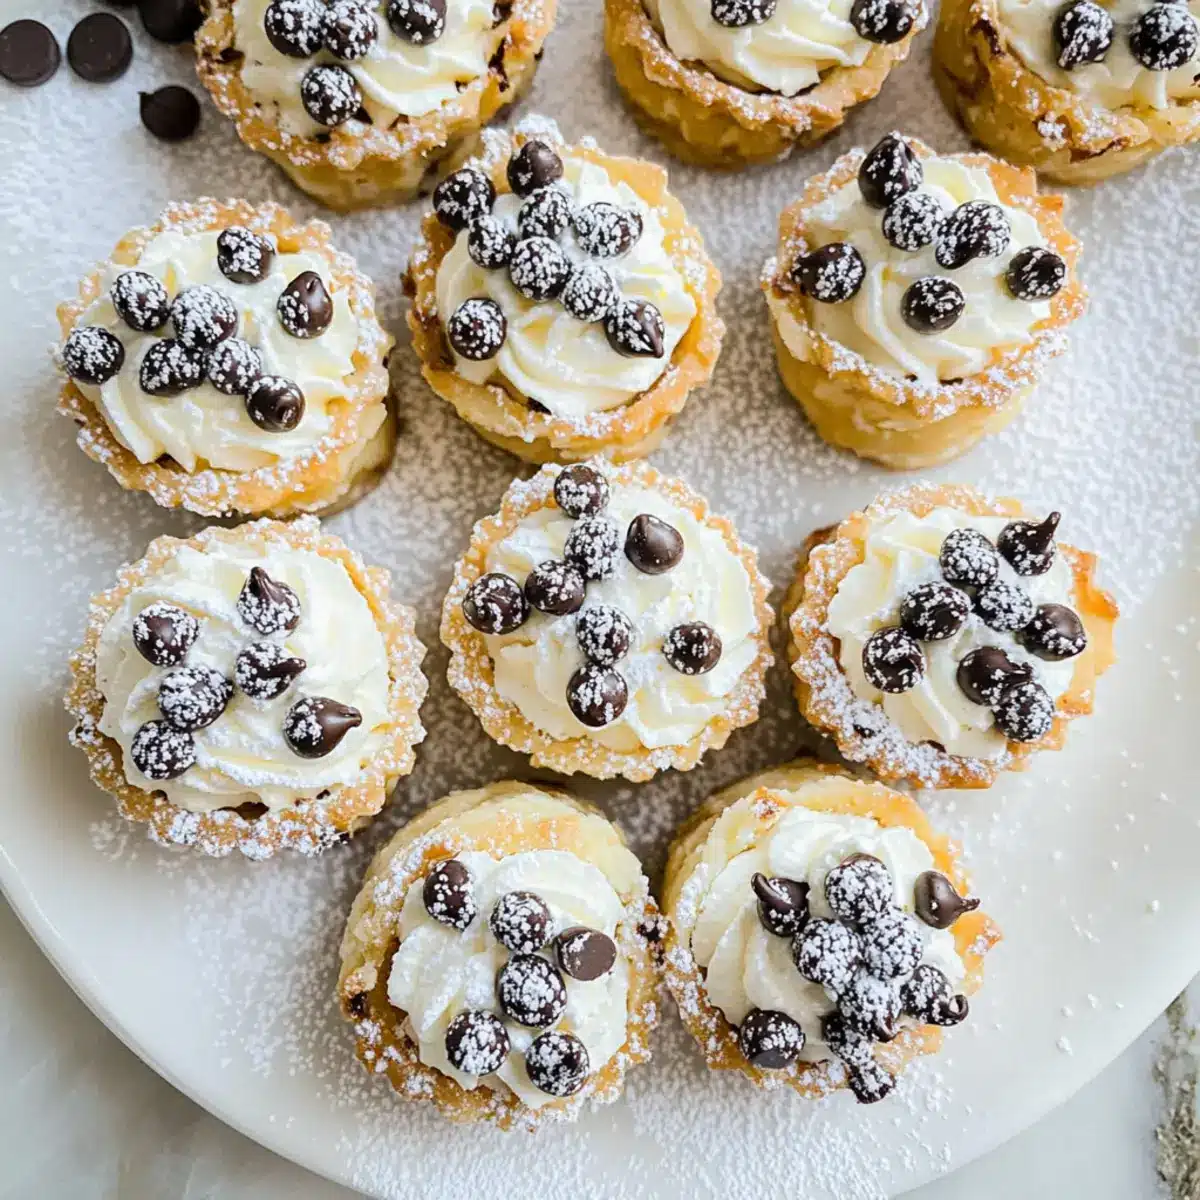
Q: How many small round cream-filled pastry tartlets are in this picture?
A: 11